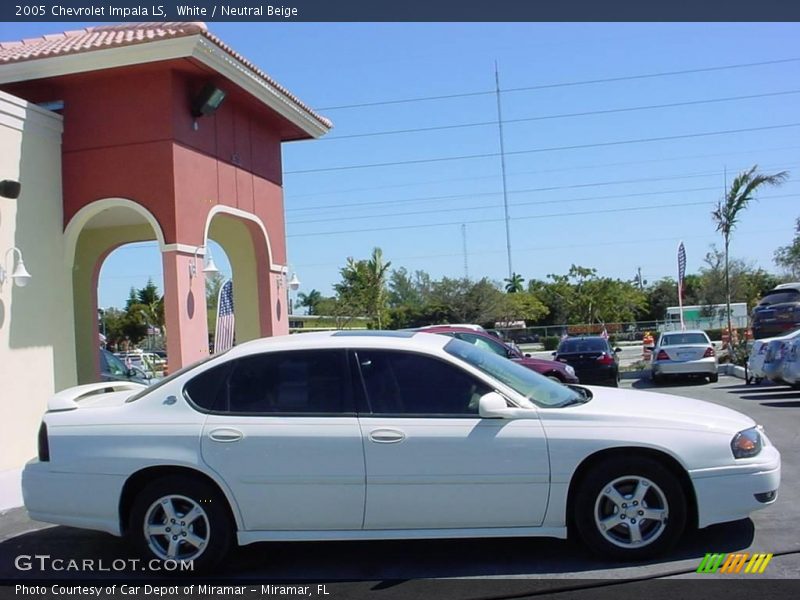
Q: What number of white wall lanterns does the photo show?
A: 3